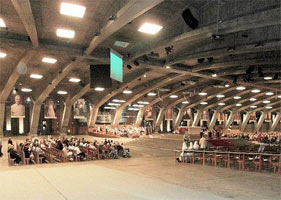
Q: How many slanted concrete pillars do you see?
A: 14